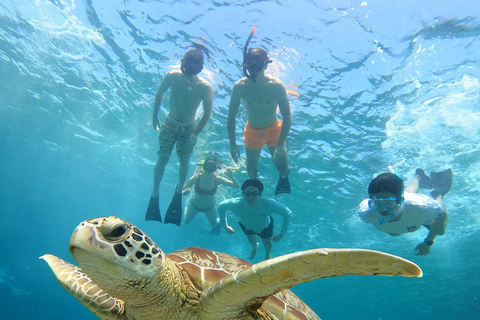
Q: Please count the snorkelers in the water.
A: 5